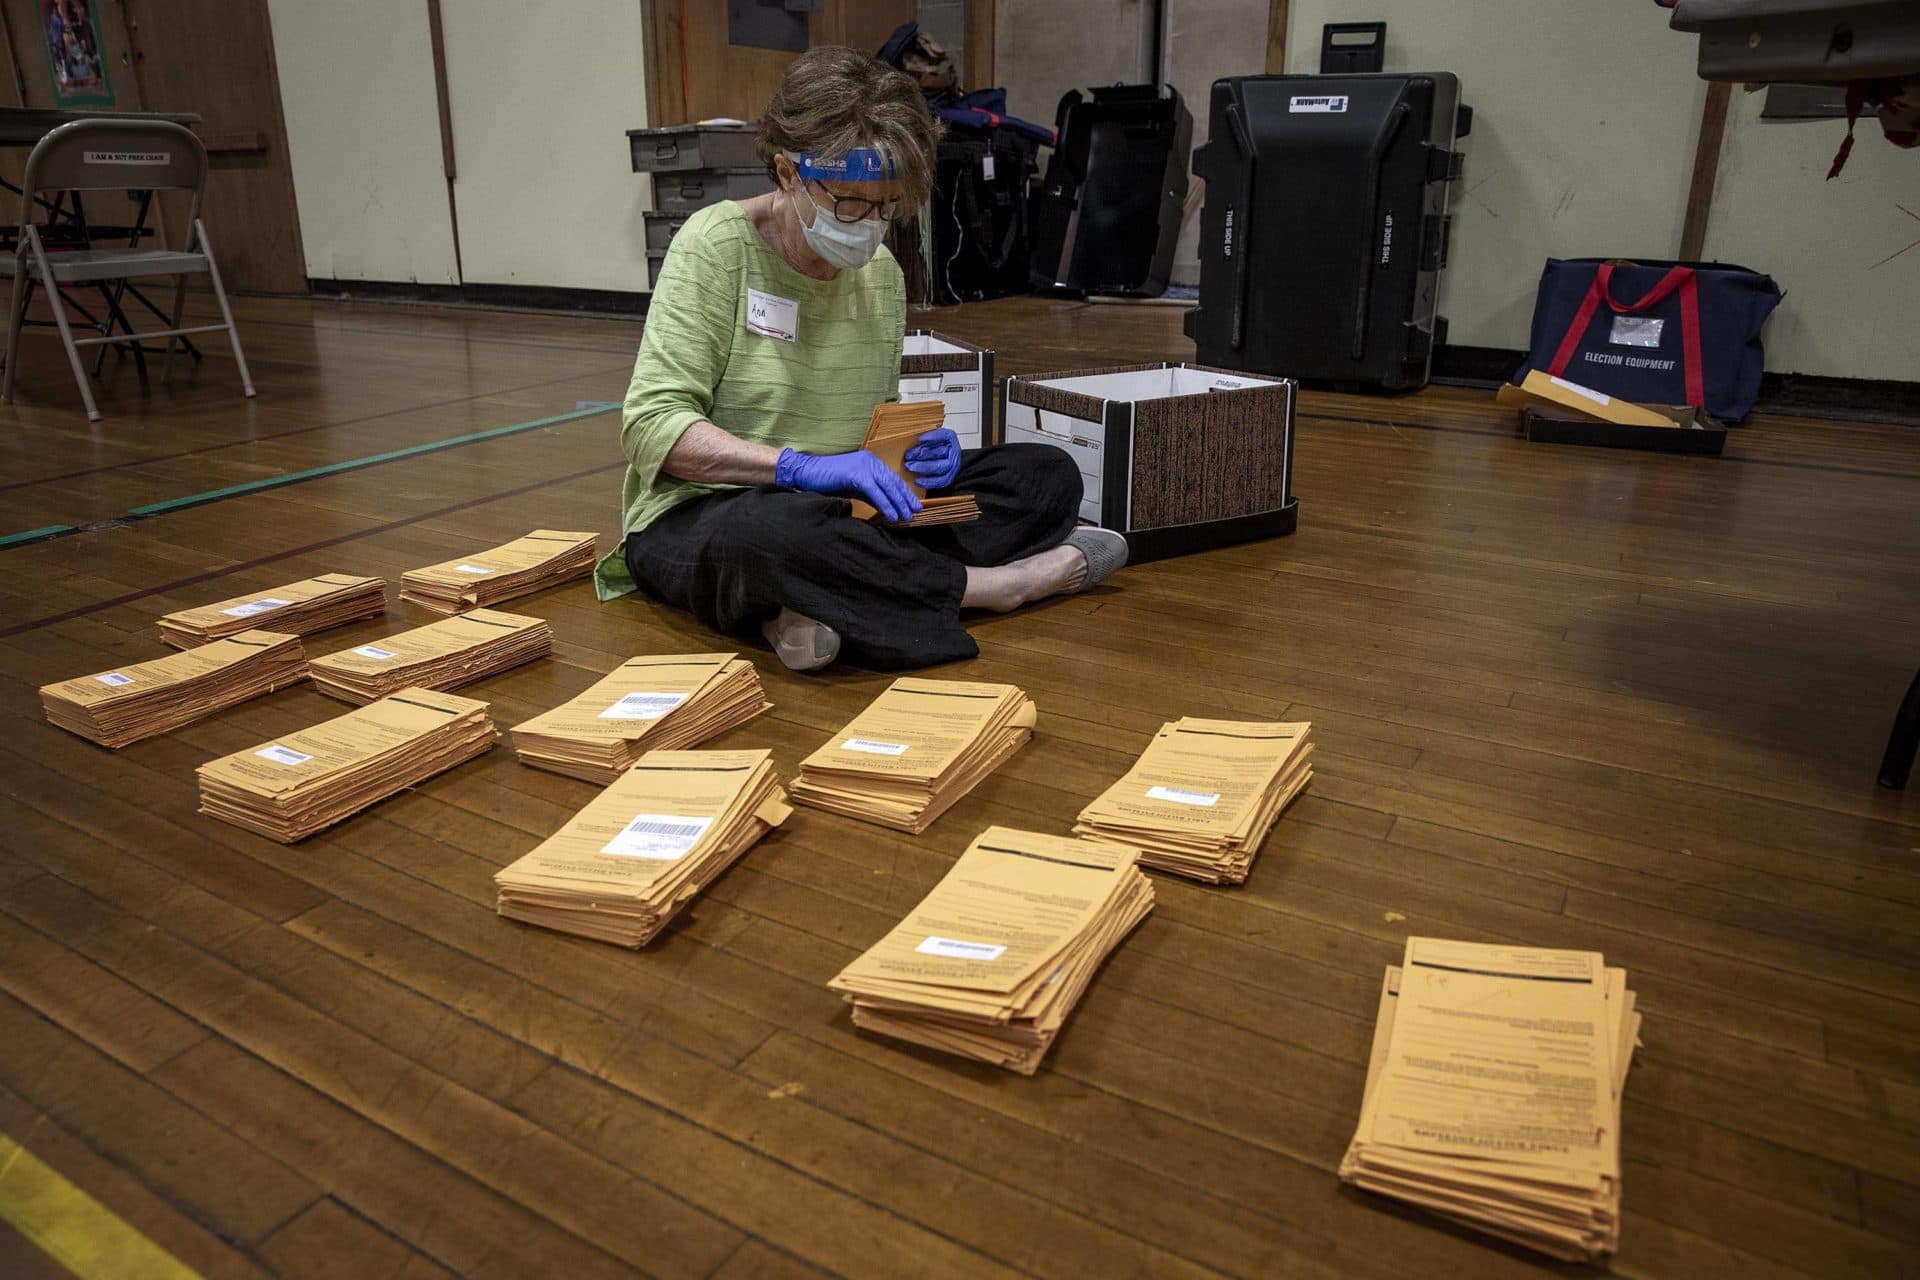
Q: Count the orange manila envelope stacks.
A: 11